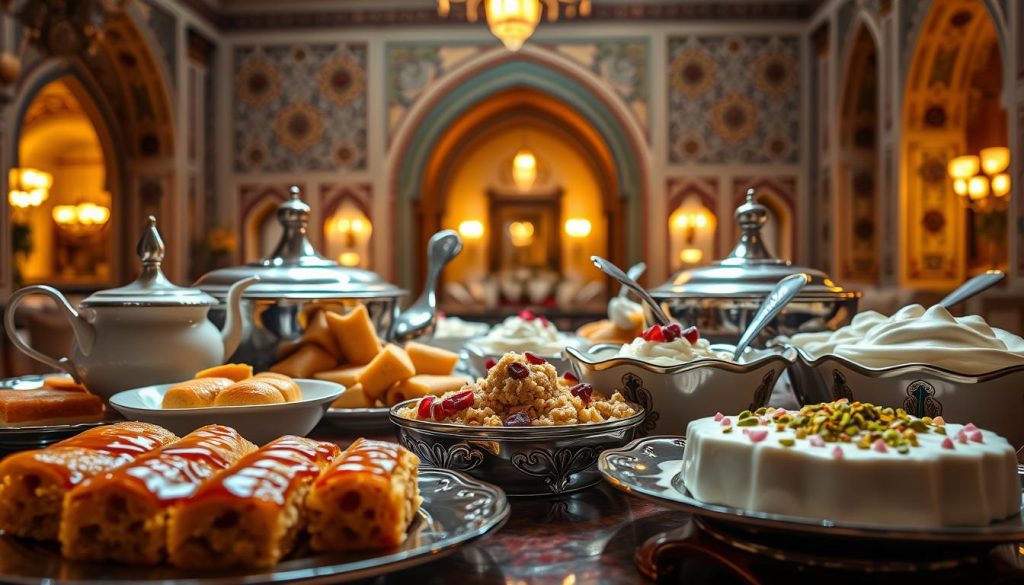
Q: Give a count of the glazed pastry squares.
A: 4